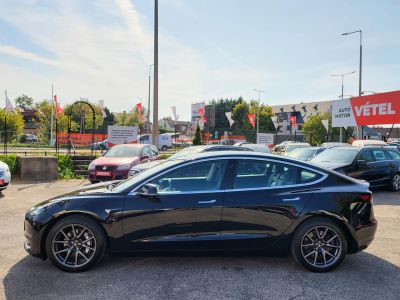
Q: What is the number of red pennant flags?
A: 5